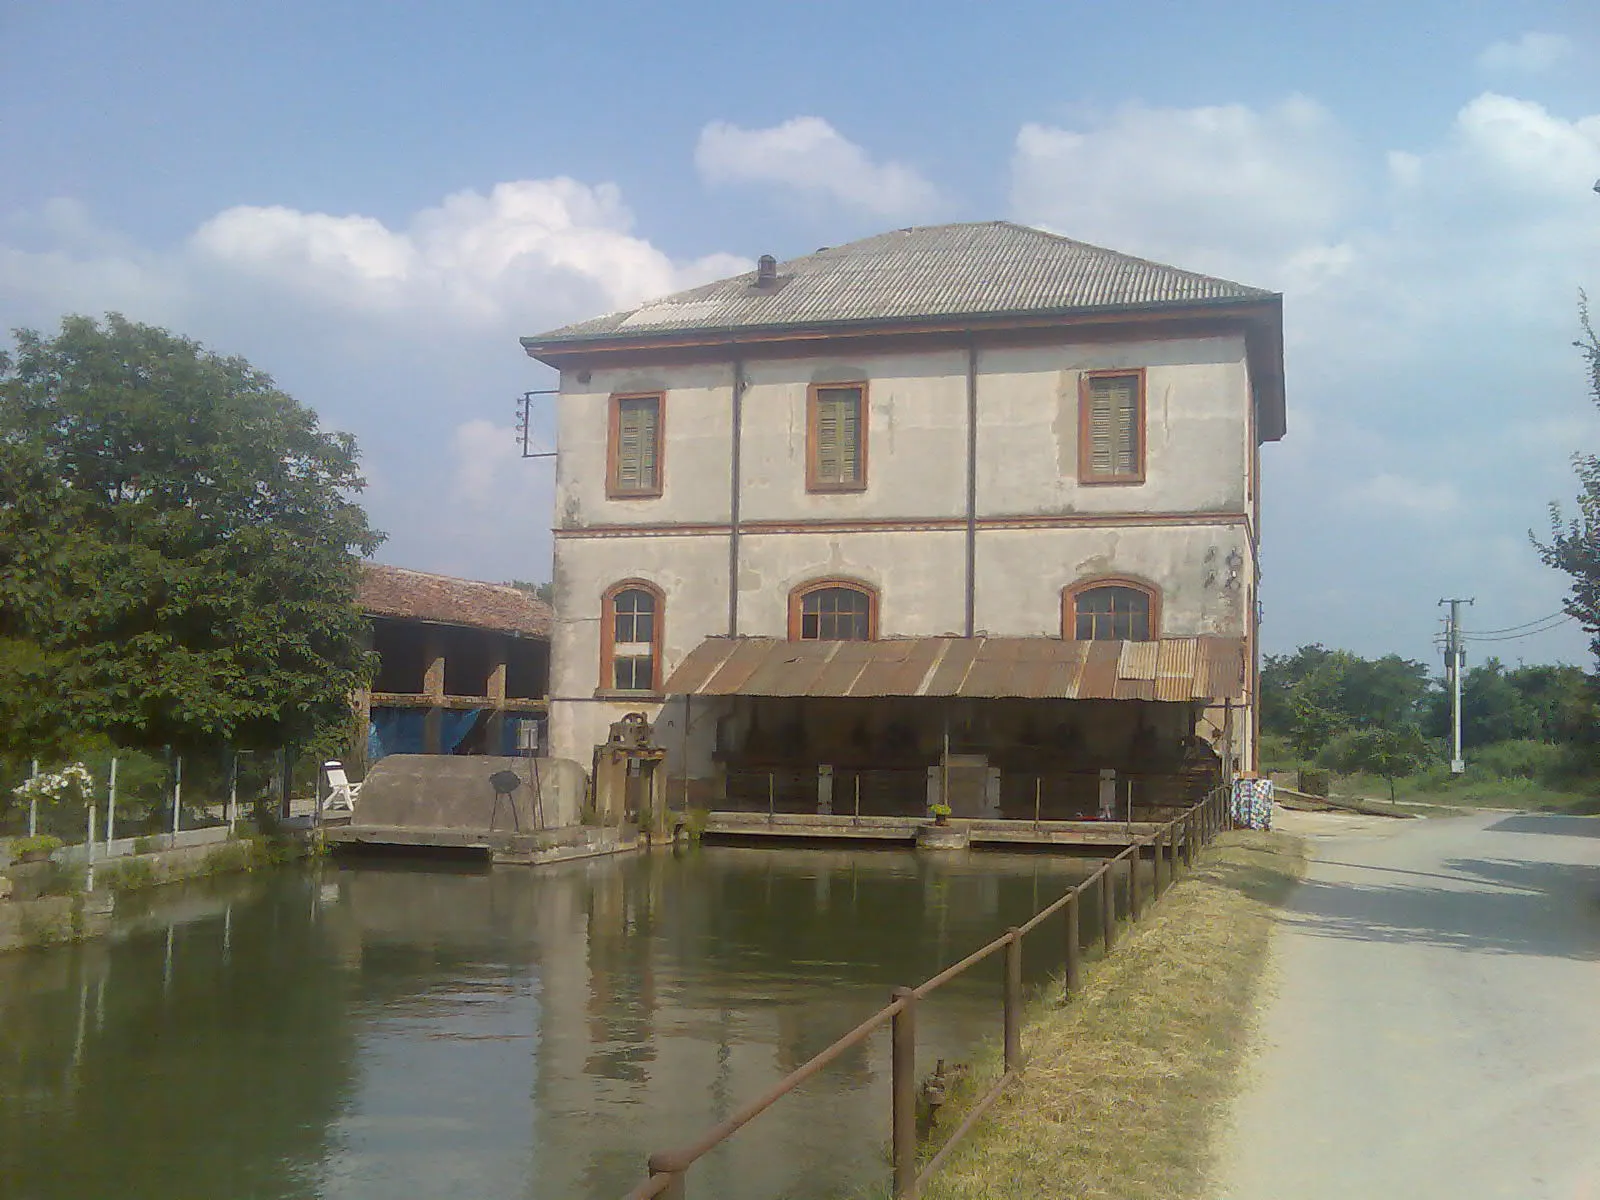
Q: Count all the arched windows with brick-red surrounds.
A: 3